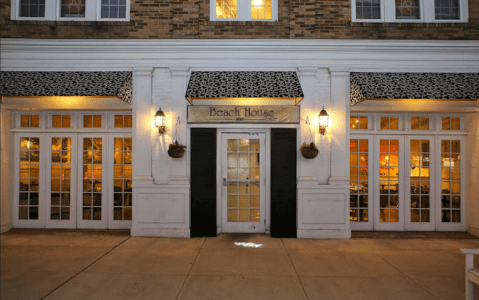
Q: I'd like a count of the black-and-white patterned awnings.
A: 3